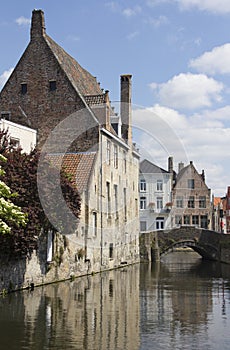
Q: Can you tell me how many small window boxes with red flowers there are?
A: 2